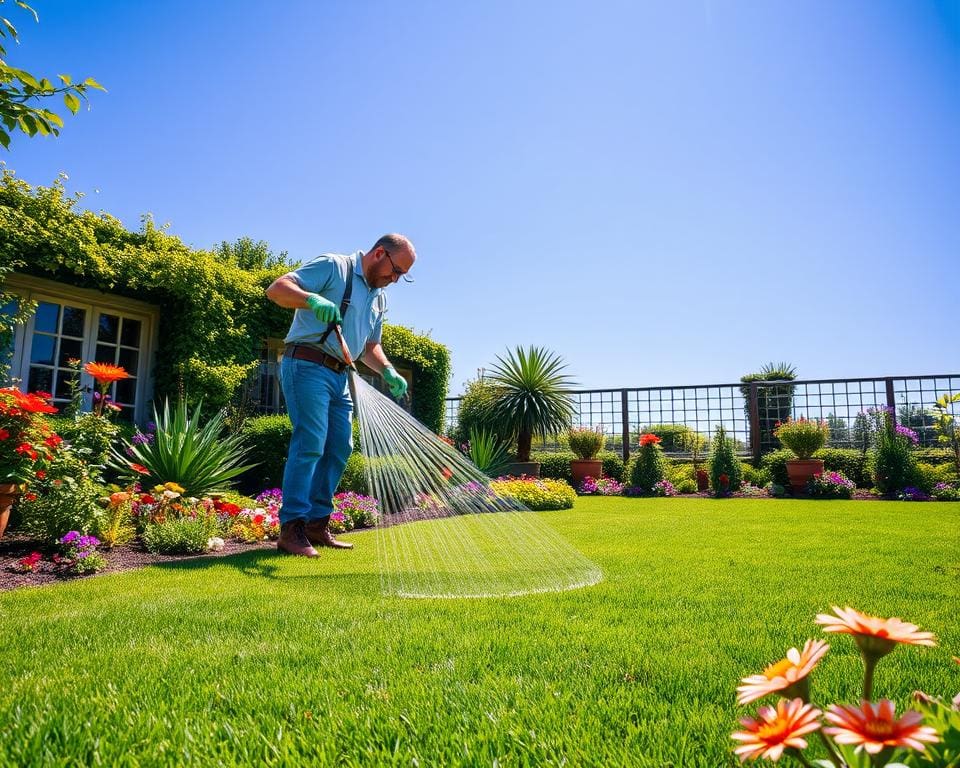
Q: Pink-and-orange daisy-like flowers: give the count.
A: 4